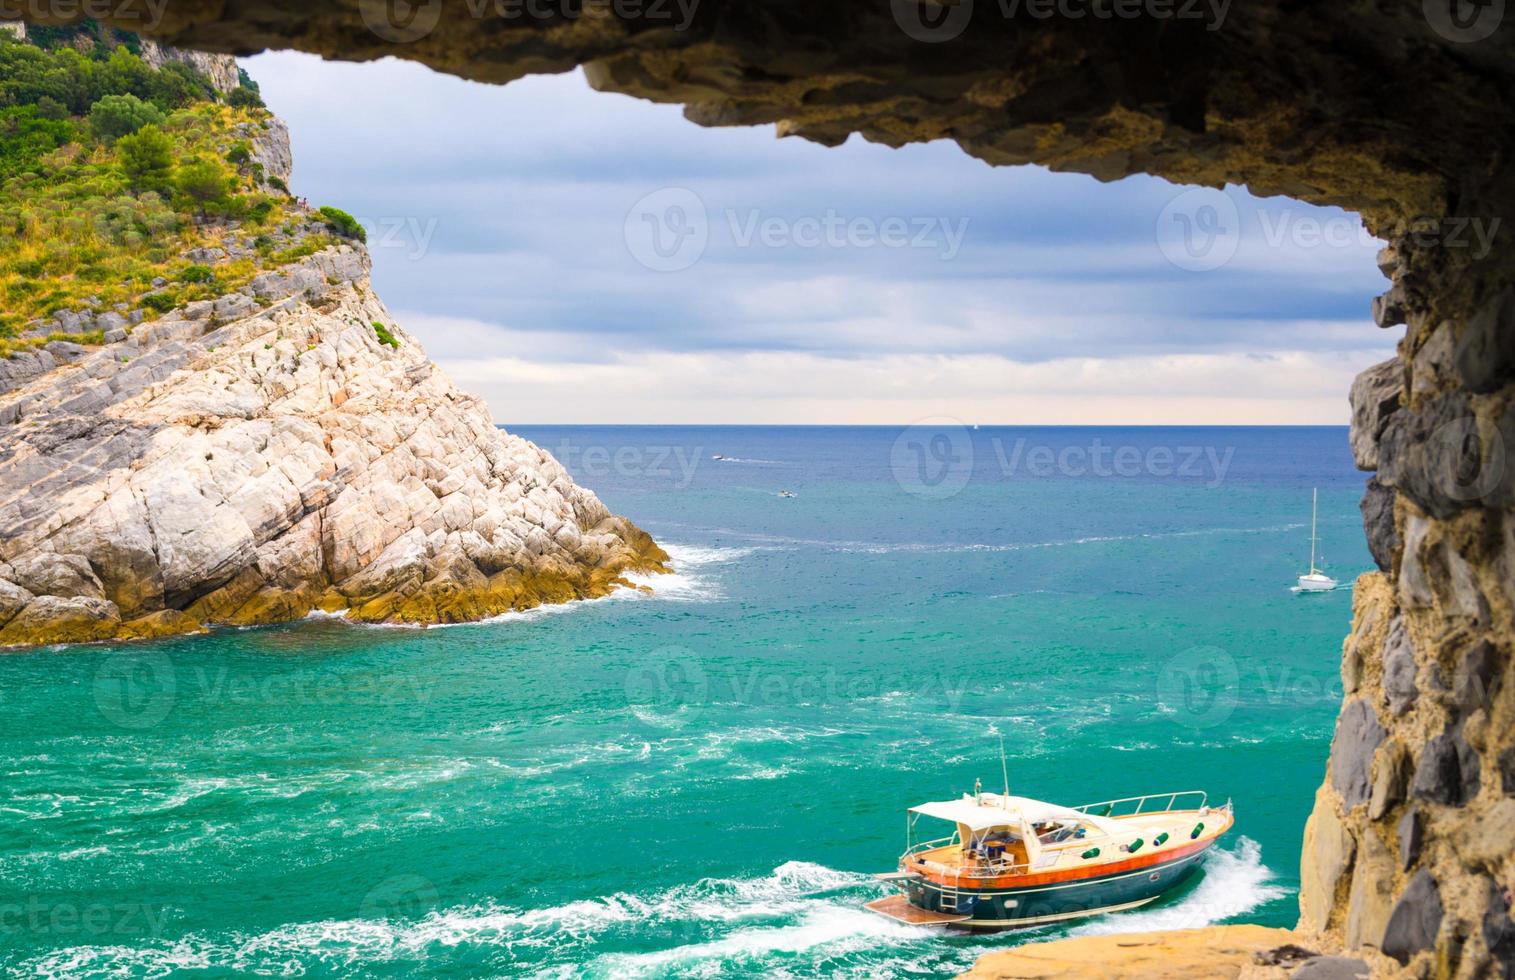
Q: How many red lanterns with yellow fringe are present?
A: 0